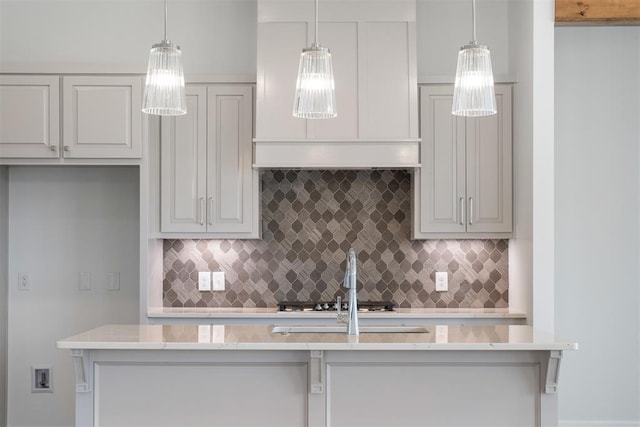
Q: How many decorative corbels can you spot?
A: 3